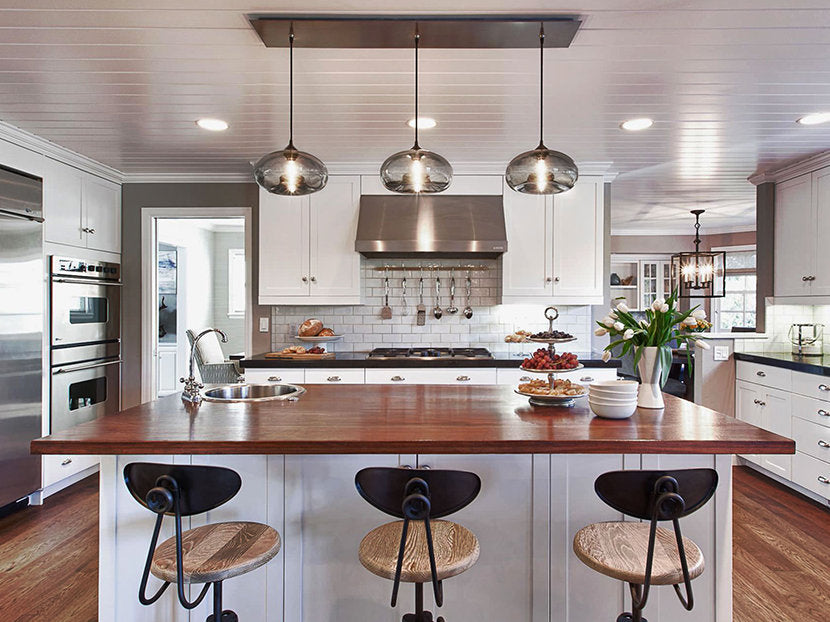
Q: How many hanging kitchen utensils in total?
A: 6